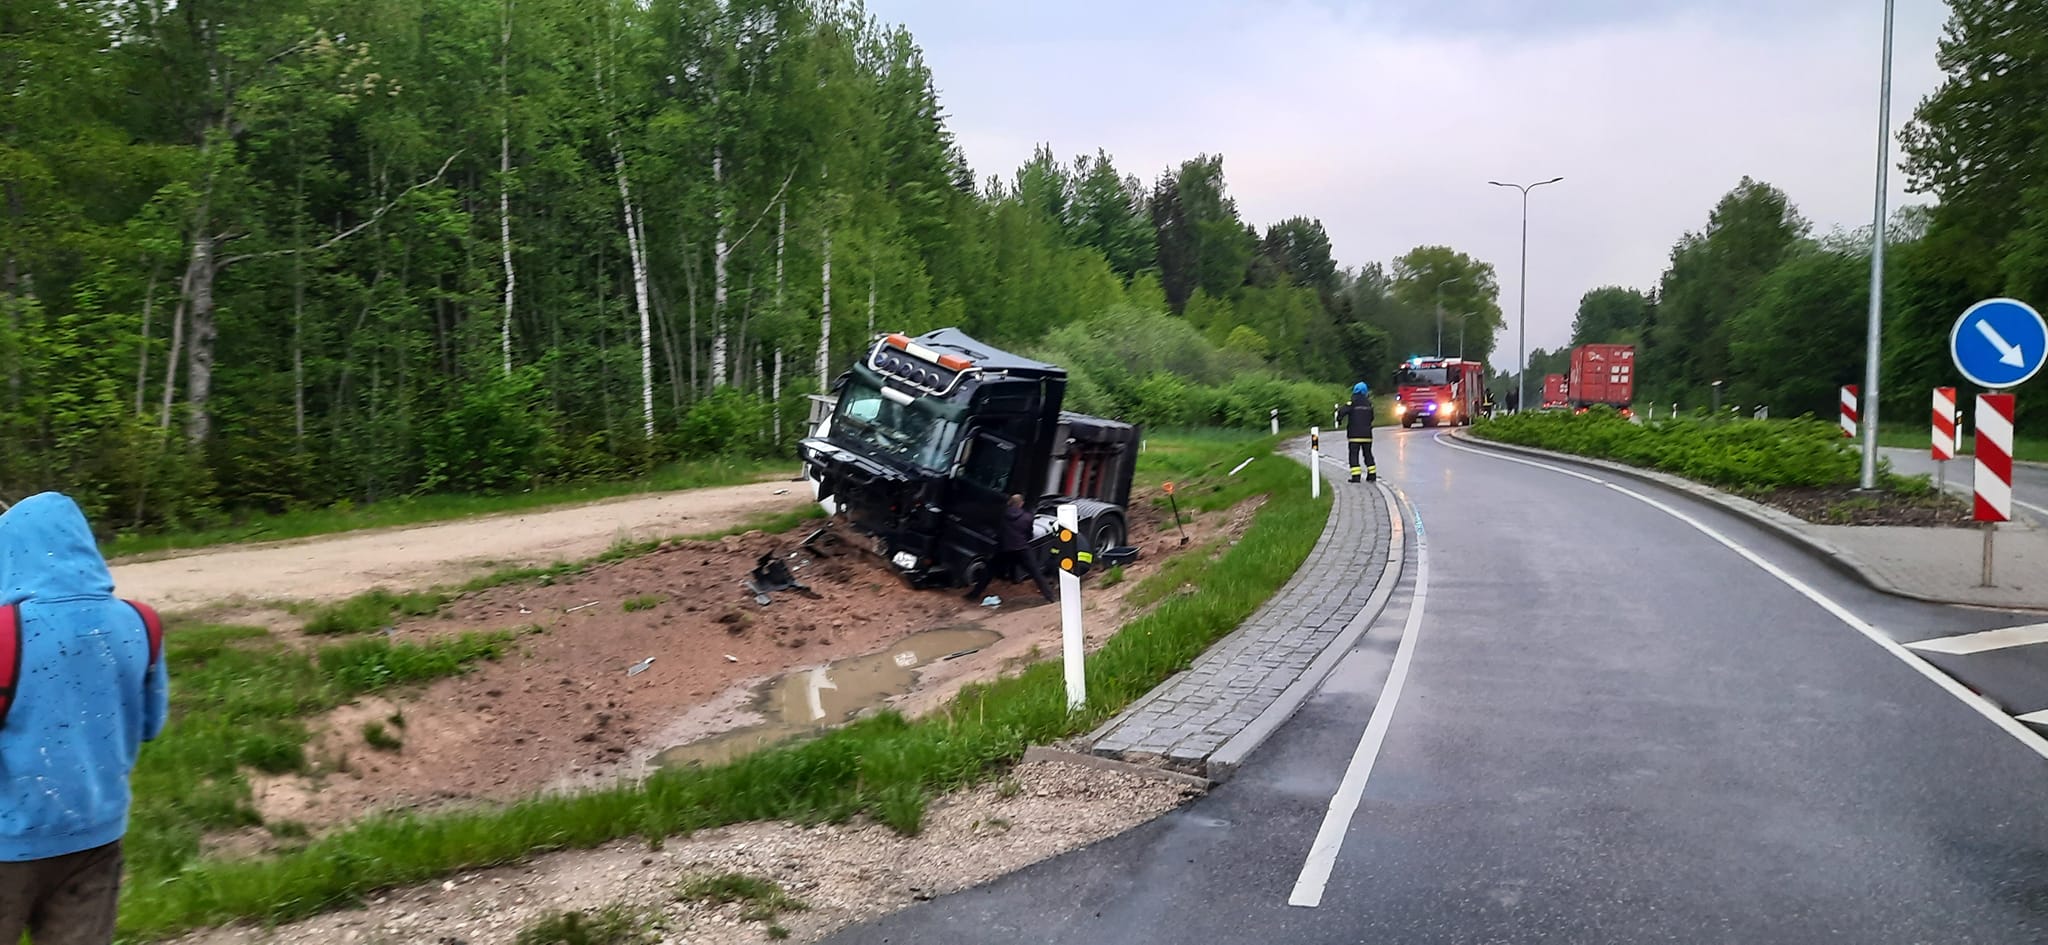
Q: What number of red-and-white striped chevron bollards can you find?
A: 3